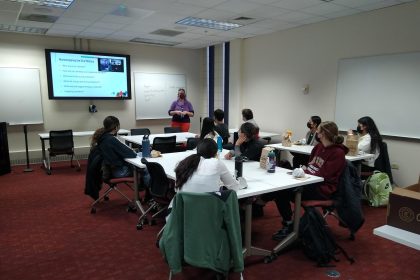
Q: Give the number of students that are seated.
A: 9